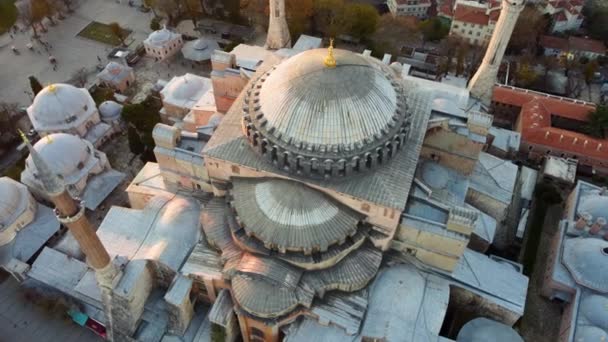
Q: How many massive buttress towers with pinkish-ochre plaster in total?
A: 4